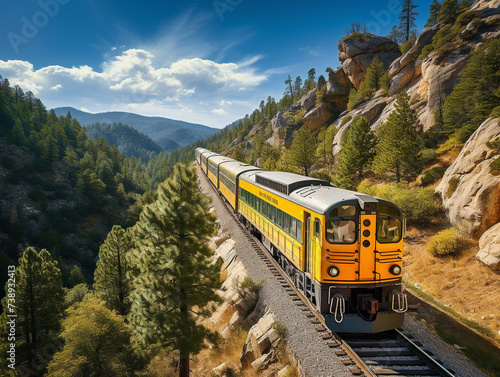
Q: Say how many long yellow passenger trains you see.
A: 1